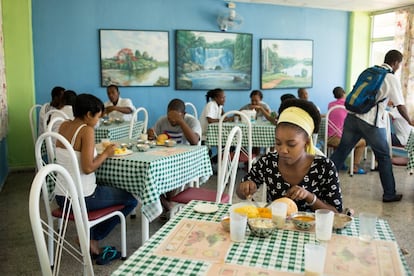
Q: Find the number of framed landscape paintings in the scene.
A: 3